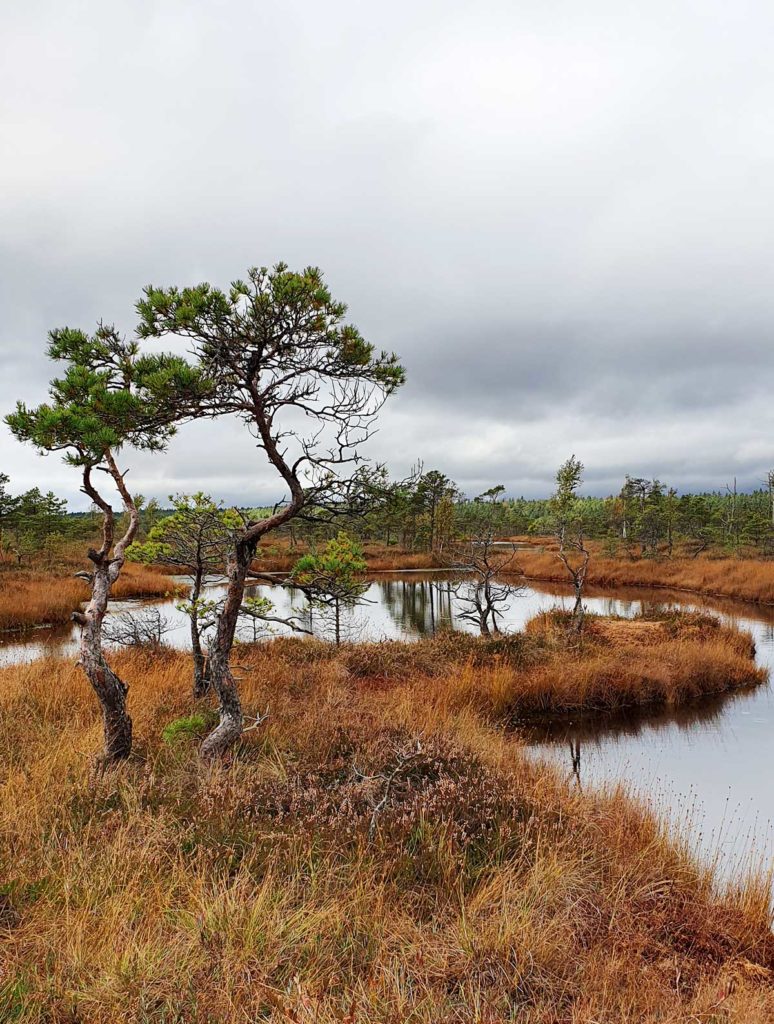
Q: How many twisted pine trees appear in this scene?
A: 2